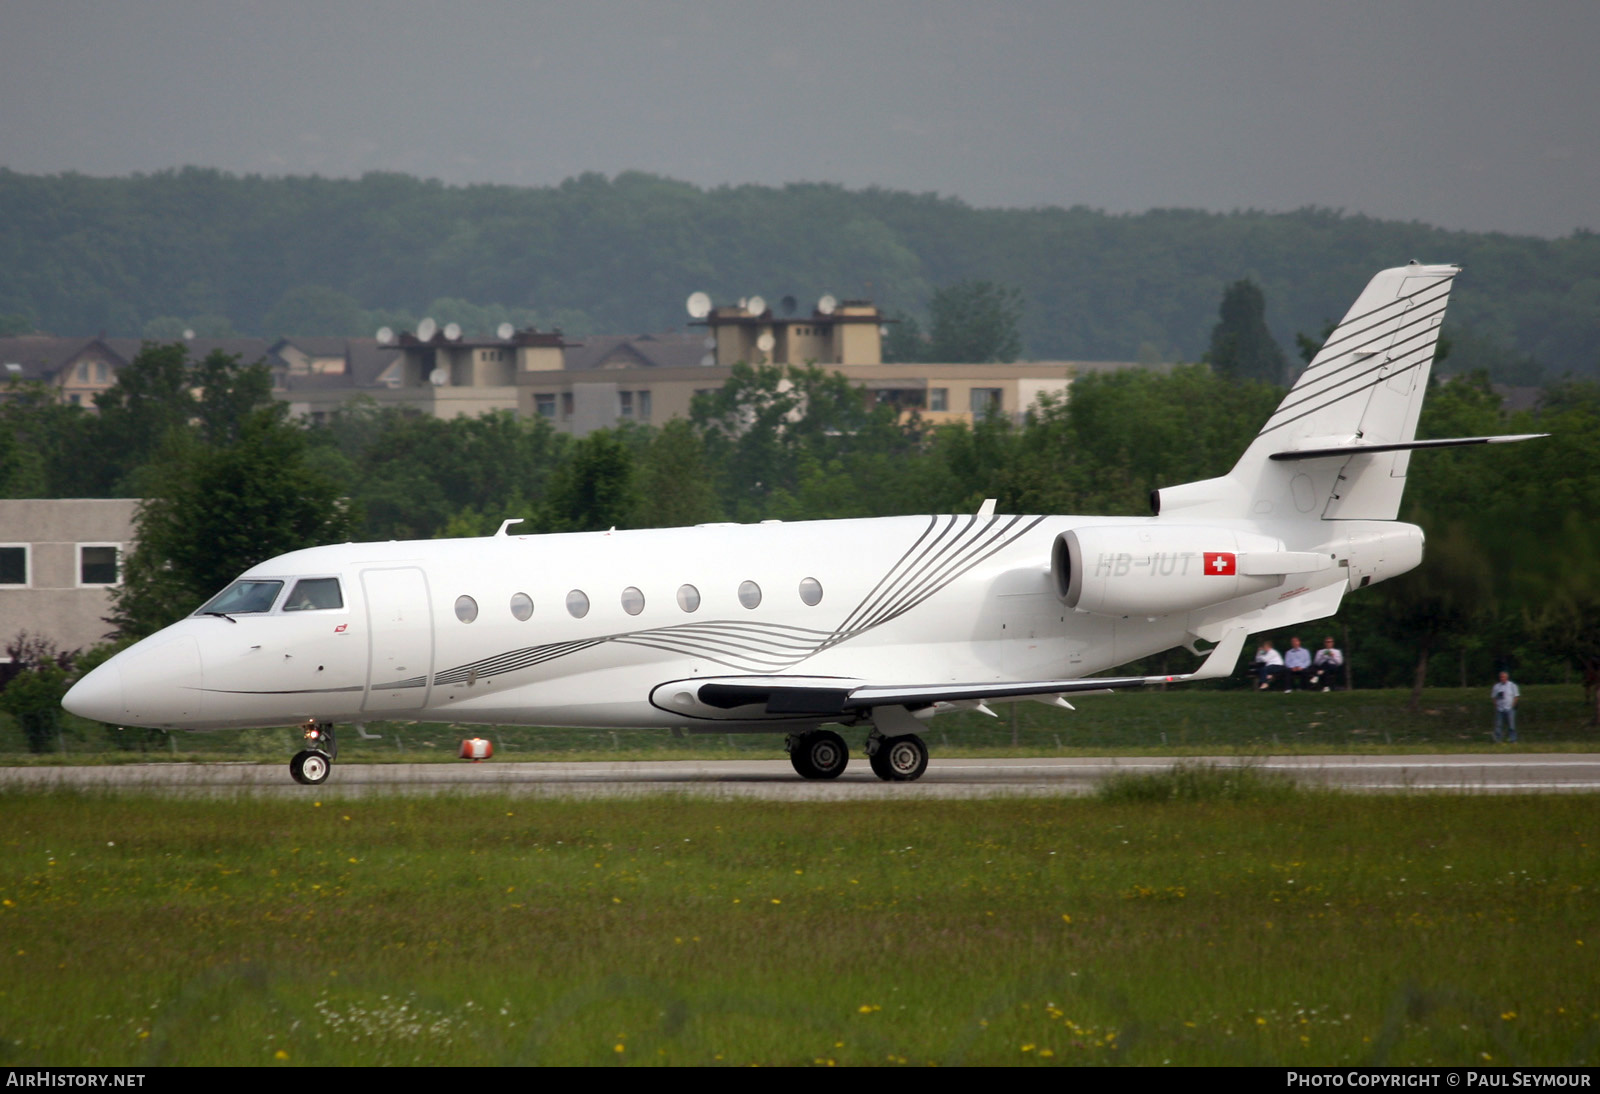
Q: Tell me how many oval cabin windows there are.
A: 7